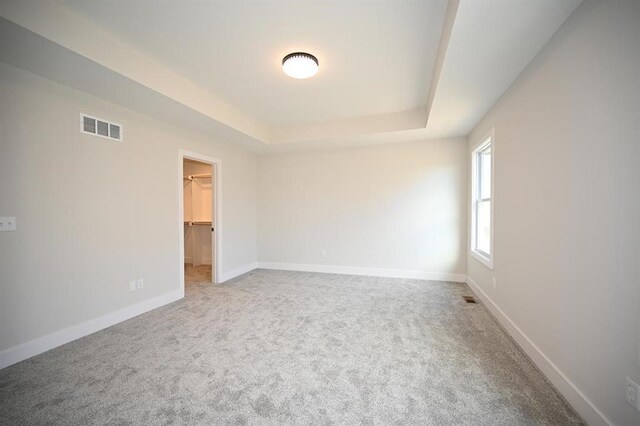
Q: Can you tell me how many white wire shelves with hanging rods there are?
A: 2